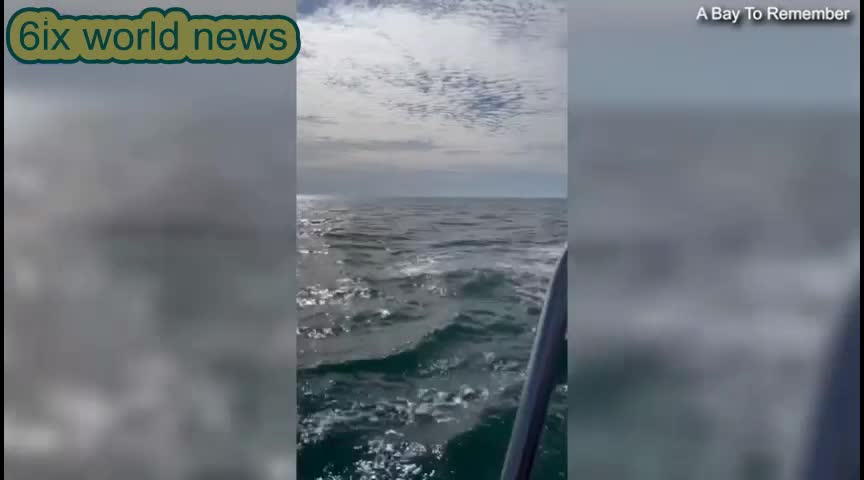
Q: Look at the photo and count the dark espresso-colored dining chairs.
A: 0